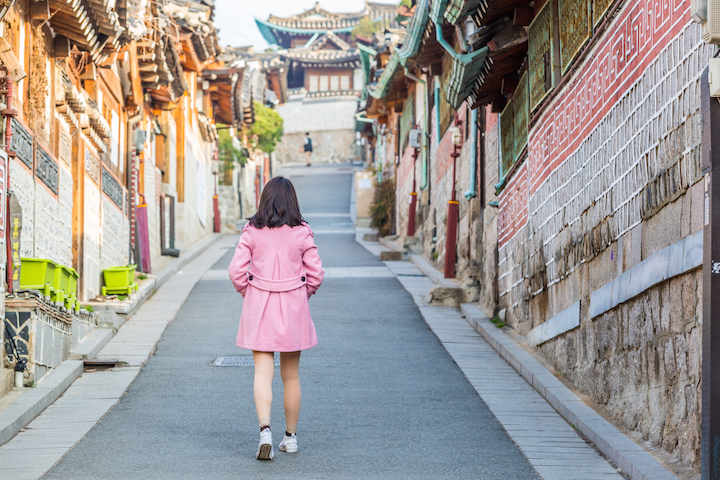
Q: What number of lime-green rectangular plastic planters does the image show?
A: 4